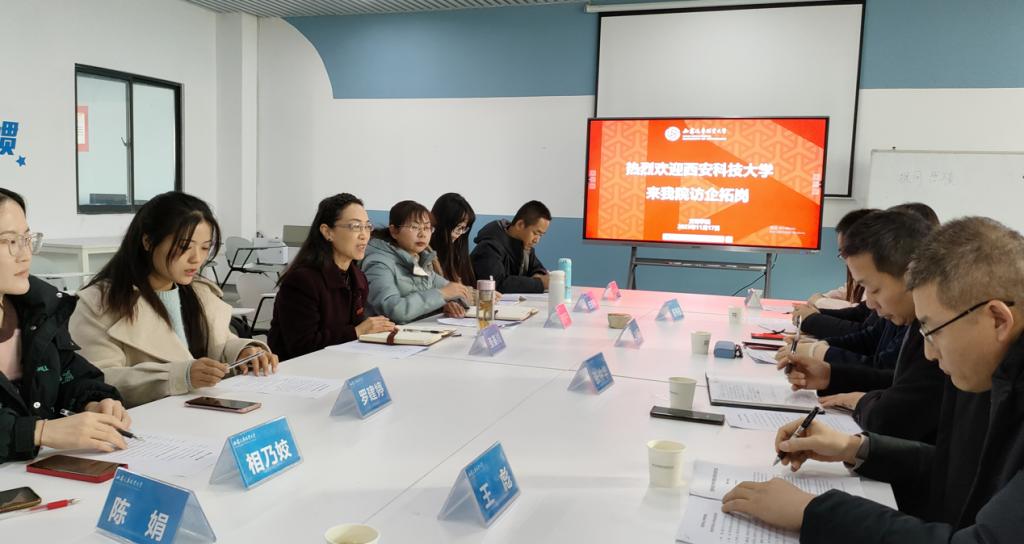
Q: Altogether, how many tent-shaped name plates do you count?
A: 12